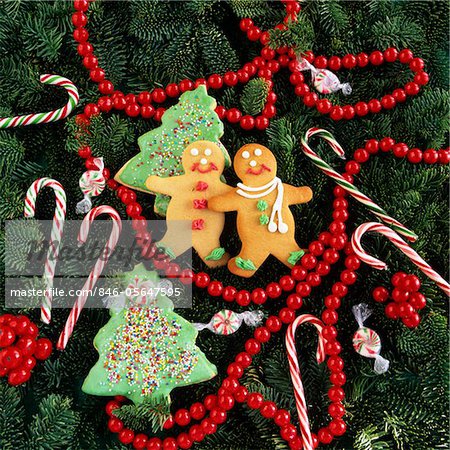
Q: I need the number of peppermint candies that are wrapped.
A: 5